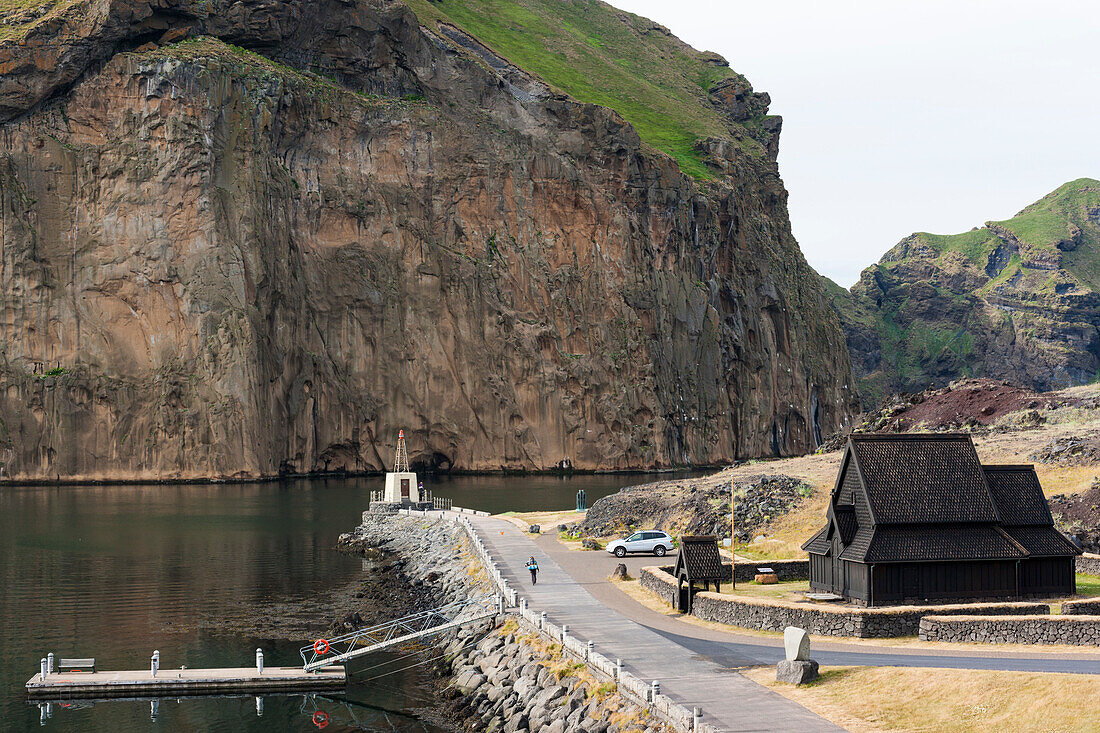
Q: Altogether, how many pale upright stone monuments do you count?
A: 1